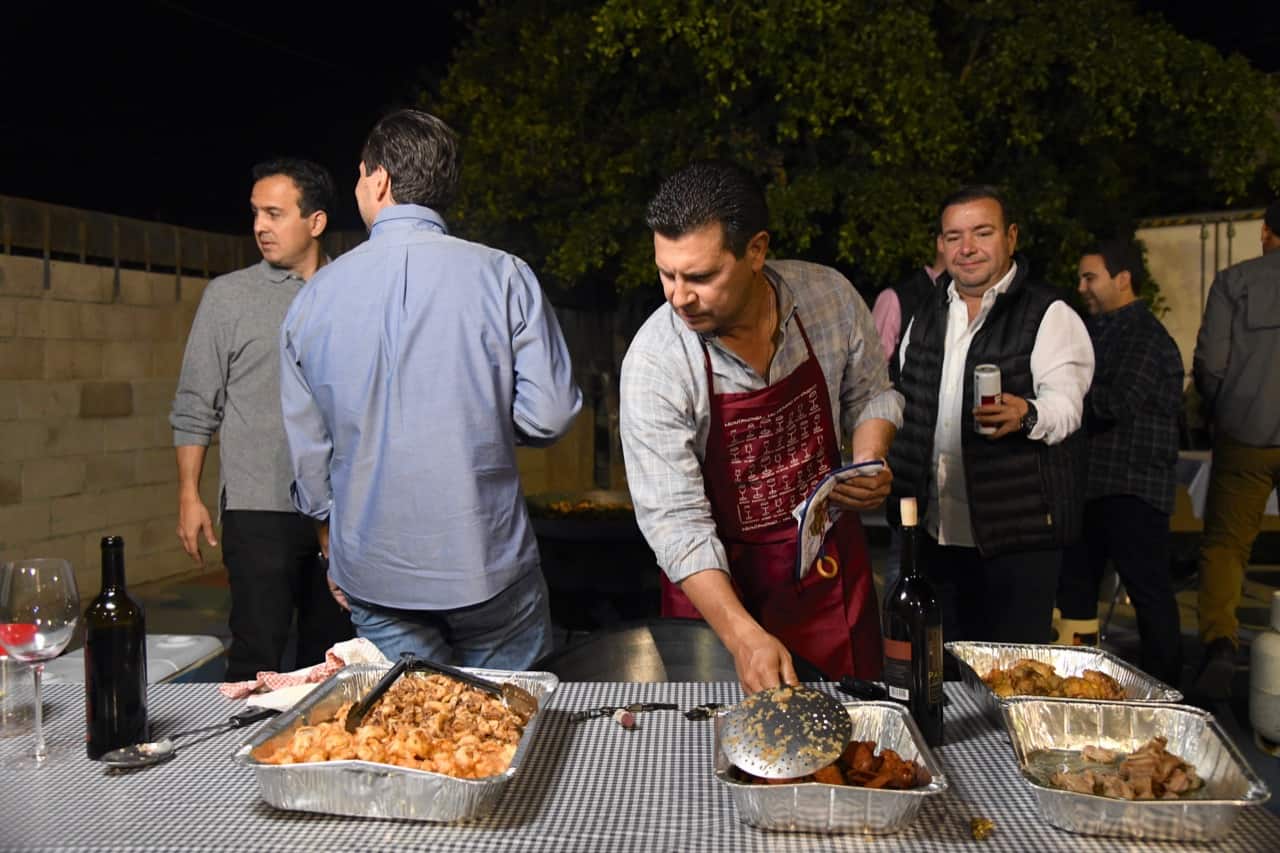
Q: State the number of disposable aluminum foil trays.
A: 4